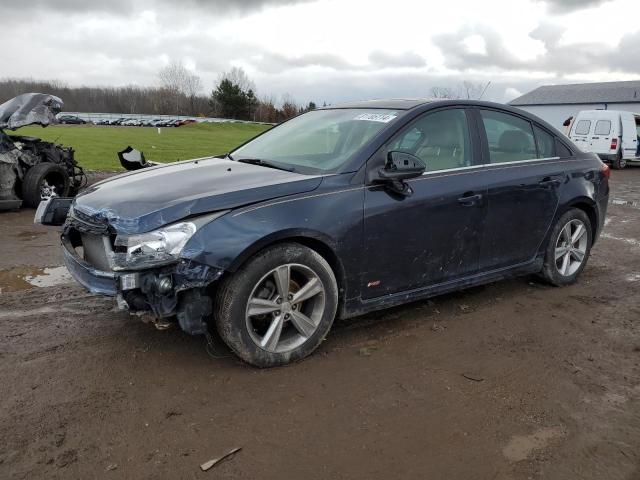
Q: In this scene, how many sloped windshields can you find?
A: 1